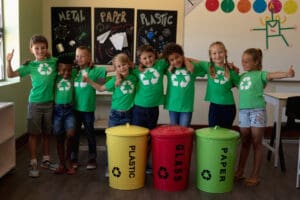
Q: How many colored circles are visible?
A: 6